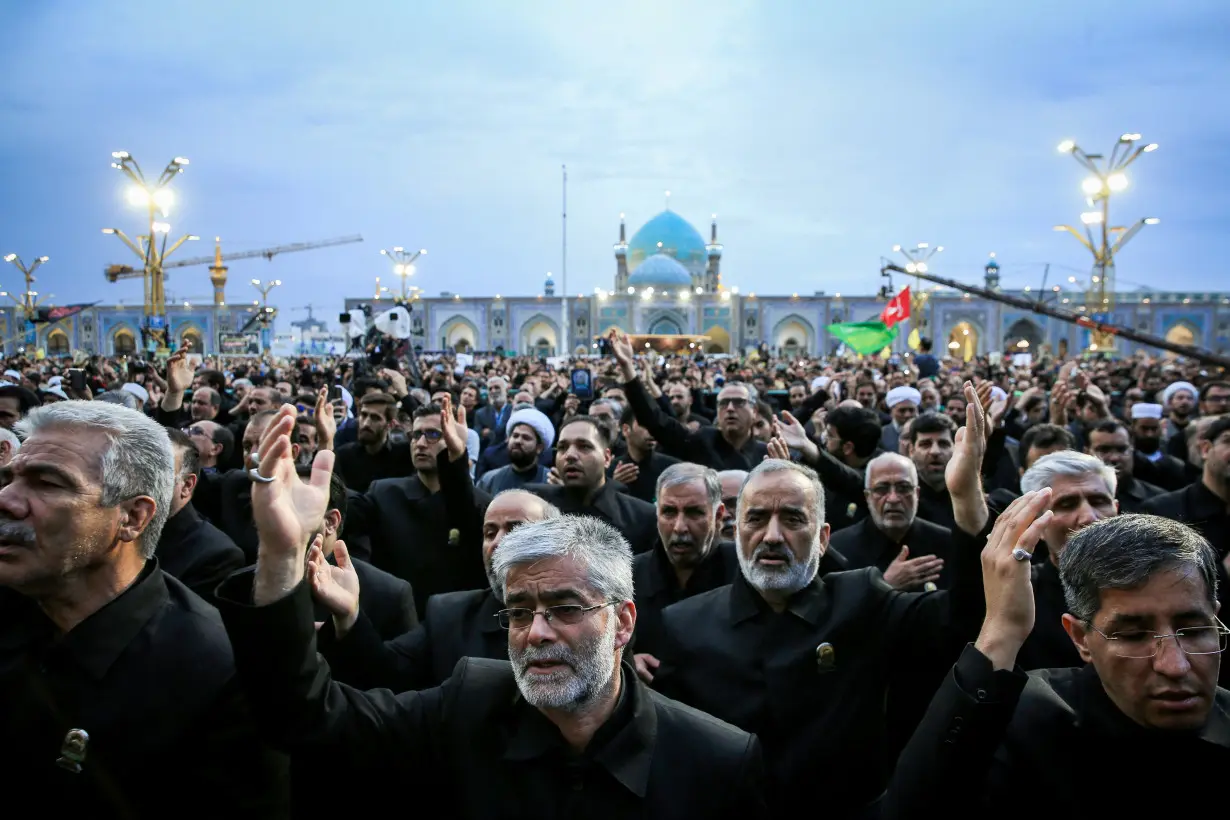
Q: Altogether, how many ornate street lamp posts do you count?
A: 6